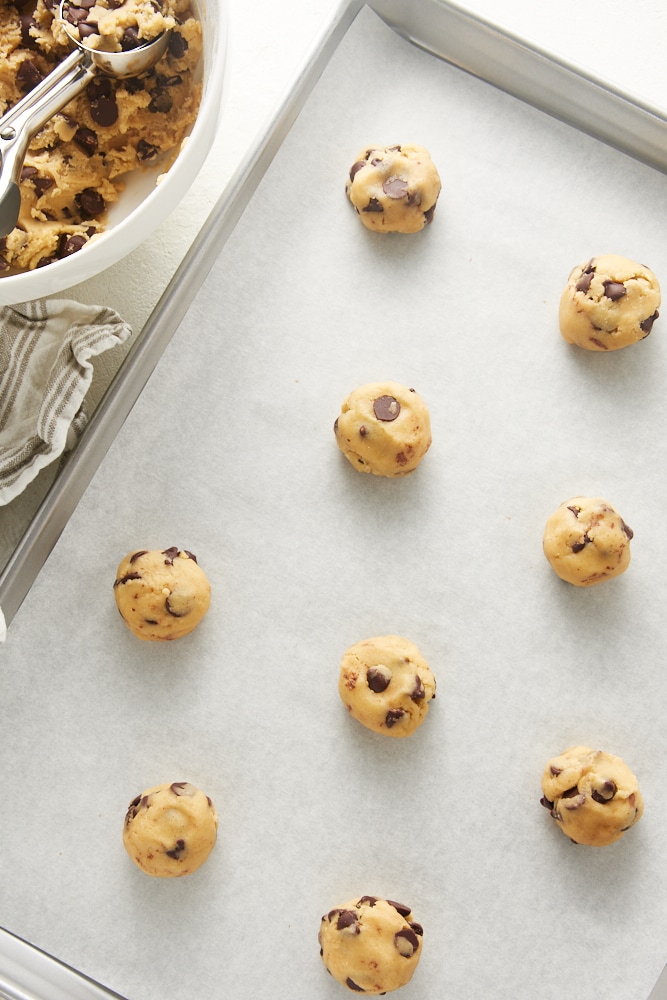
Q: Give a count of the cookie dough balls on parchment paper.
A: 9